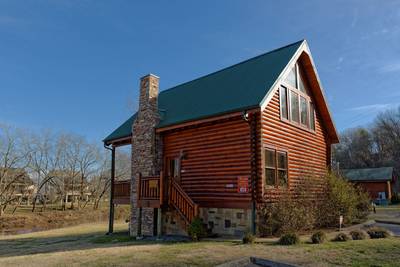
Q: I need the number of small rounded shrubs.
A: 6